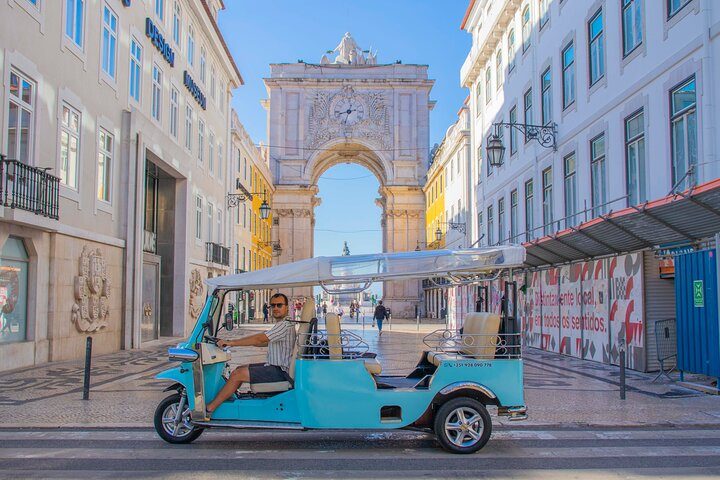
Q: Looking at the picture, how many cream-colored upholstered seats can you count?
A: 3